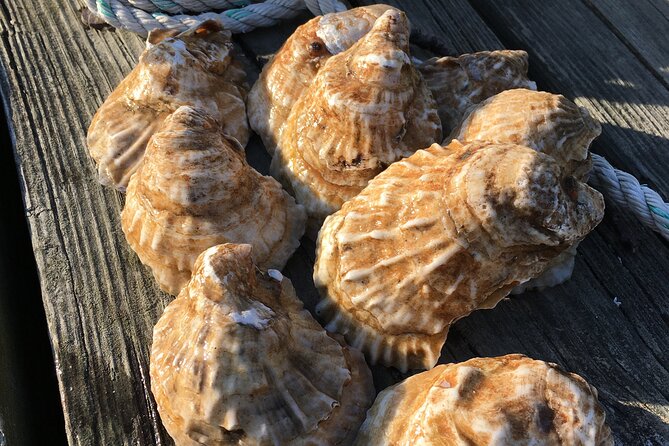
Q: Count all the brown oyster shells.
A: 9